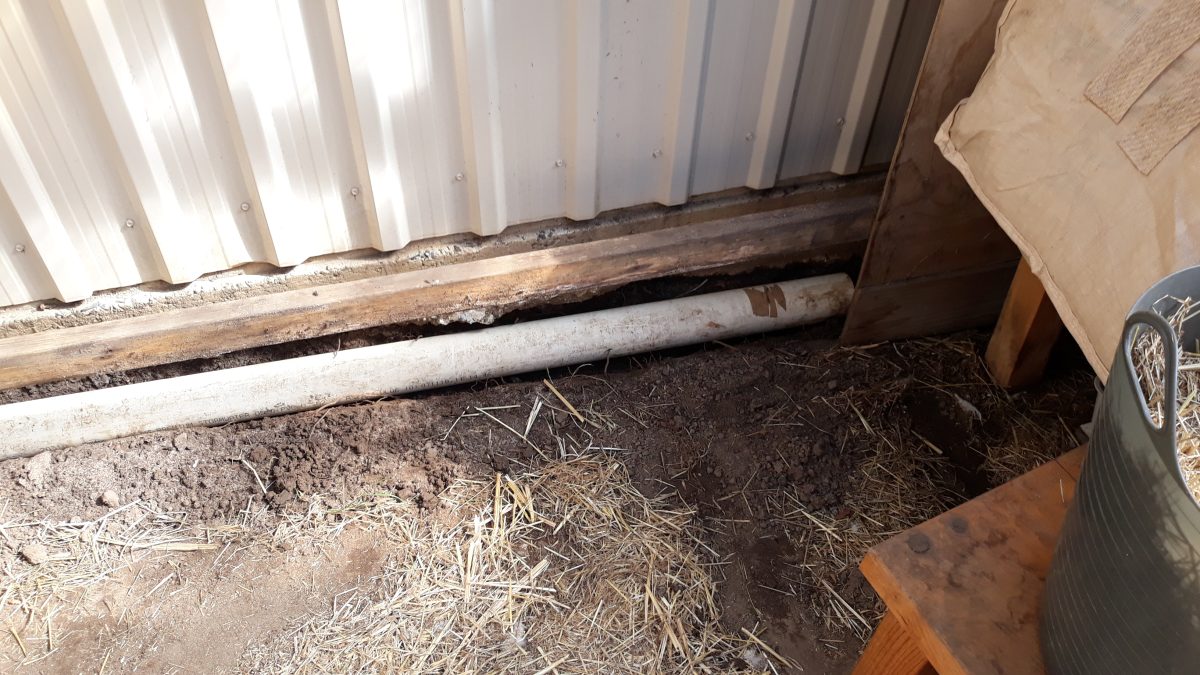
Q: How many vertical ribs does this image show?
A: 9